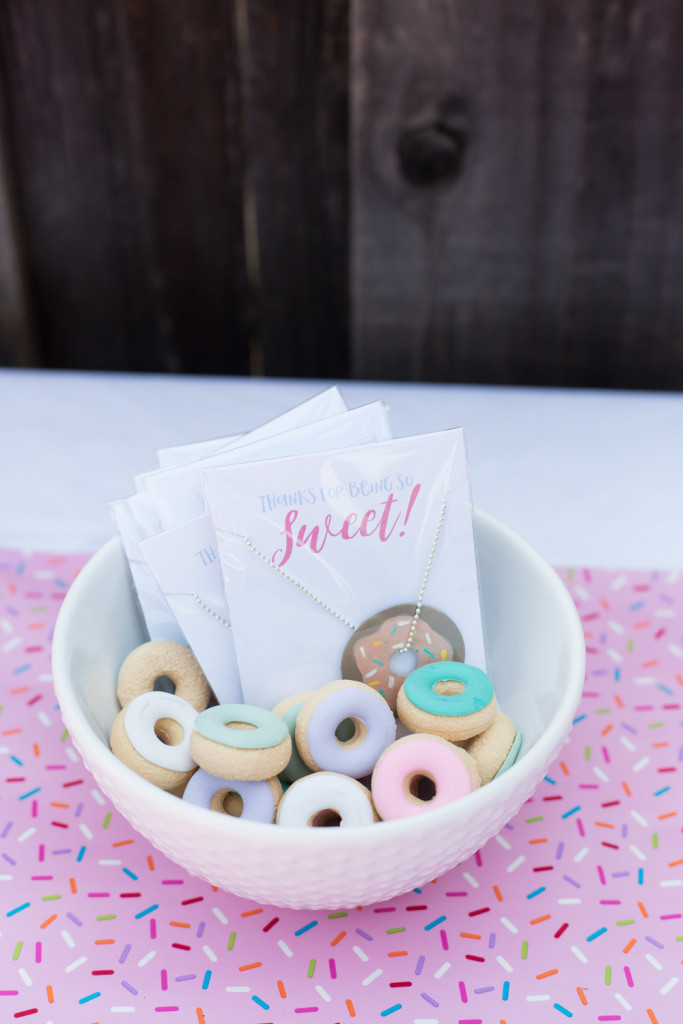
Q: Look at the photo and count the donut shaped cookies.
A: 10